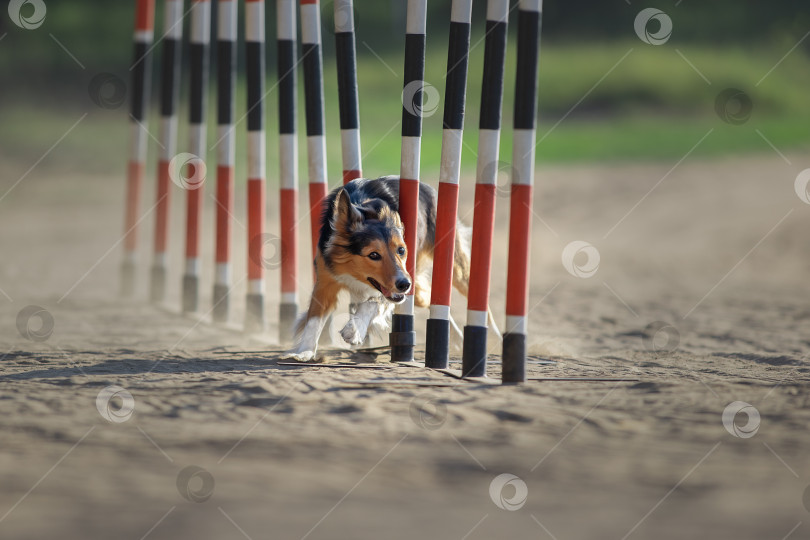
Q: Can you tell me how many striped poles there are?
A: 12